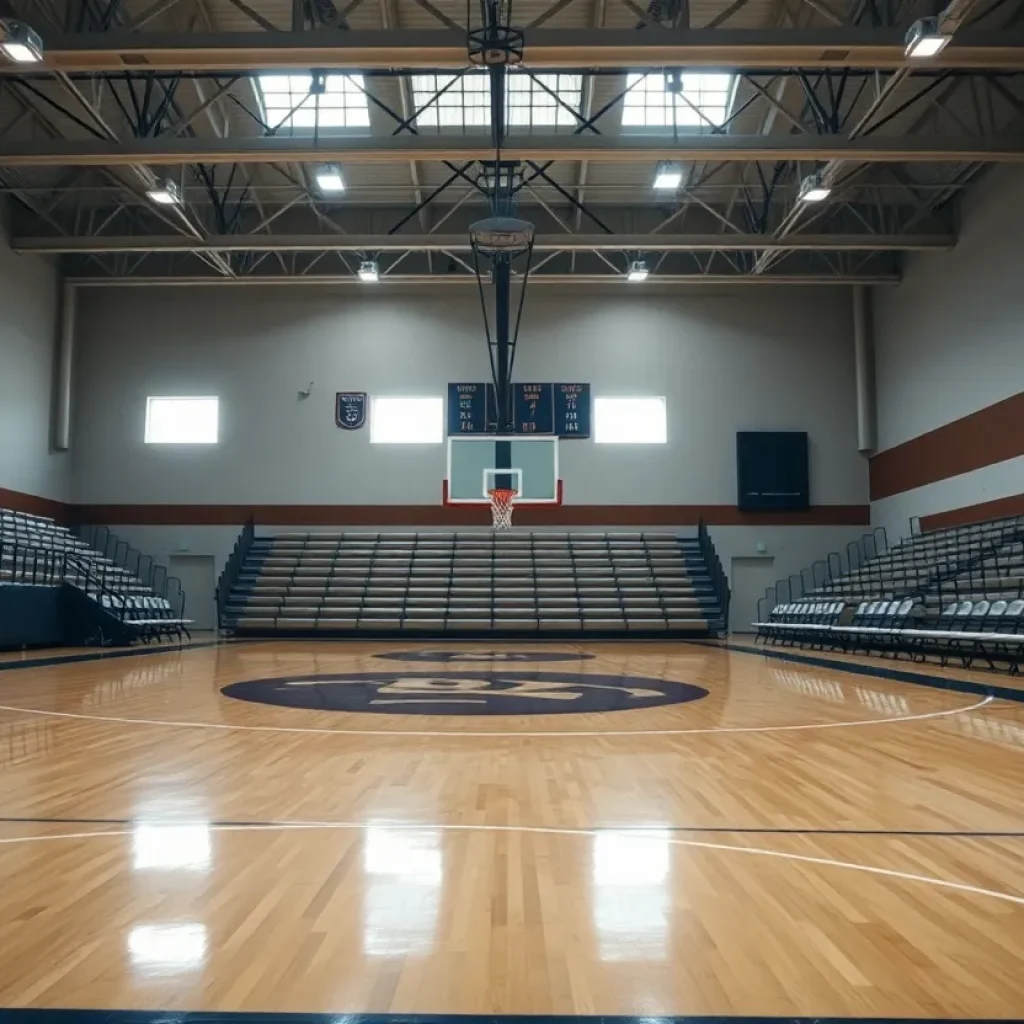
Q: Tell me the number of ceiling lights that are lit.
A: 8